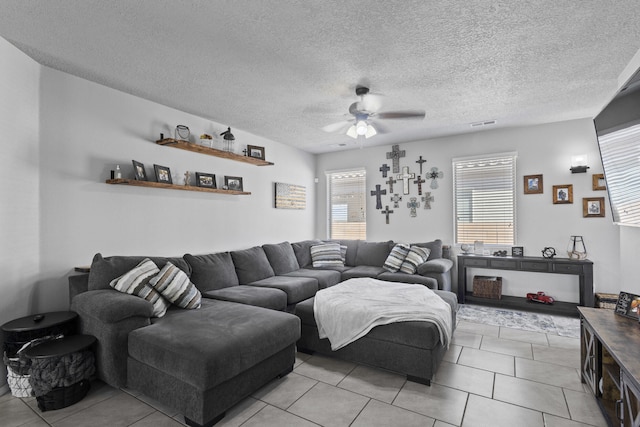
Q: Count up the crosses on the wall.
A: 12